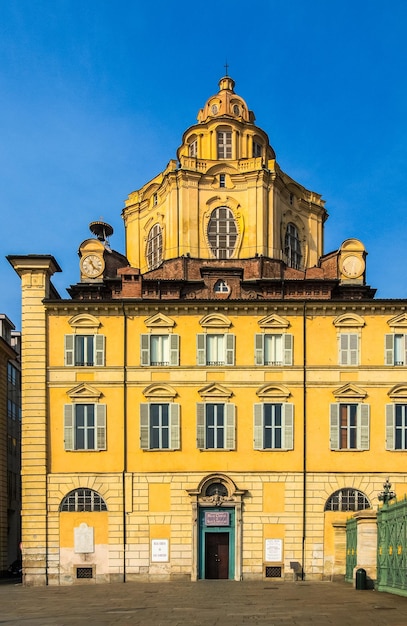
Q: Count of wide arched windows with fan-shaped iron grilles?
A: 2